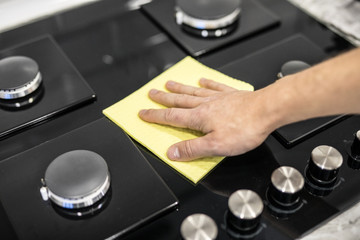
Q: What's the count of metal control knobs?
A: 5